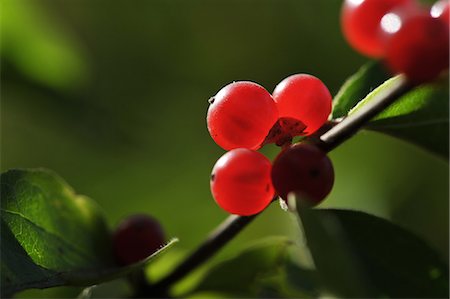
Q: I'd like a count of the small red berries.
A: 8